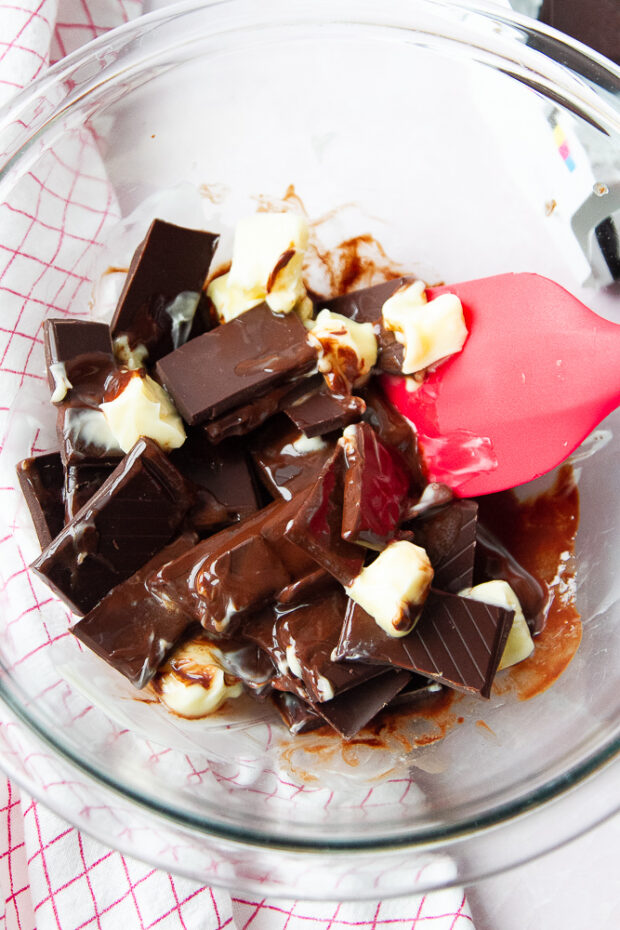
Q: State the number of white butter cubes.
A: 7